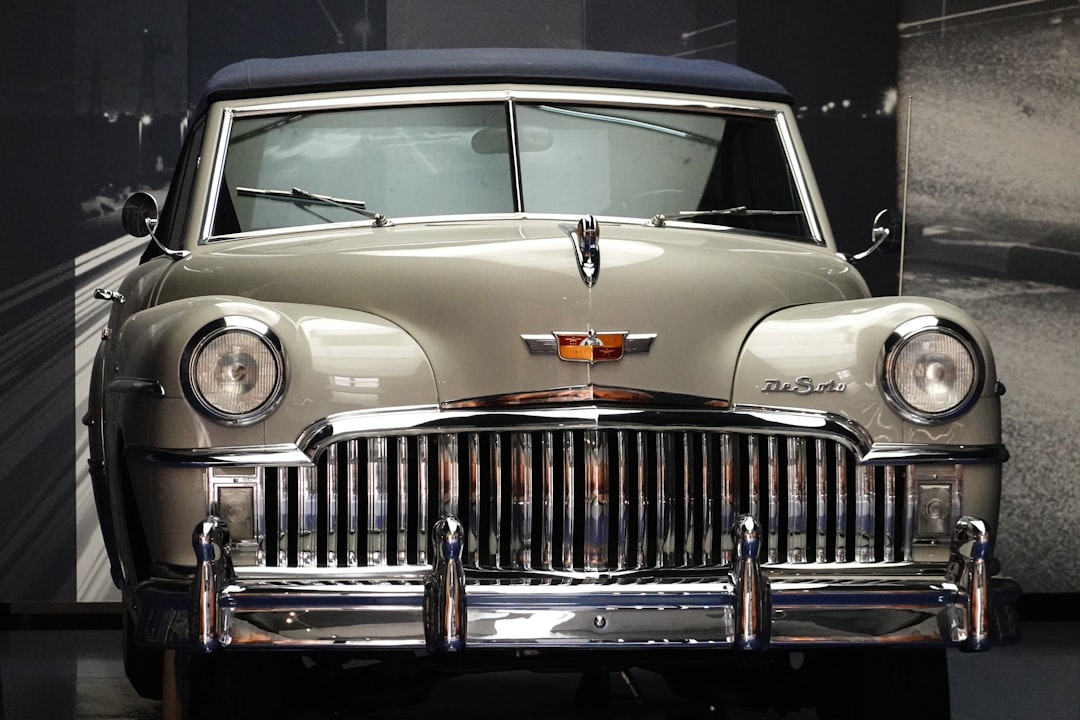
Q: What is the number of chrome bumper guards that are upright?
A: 4